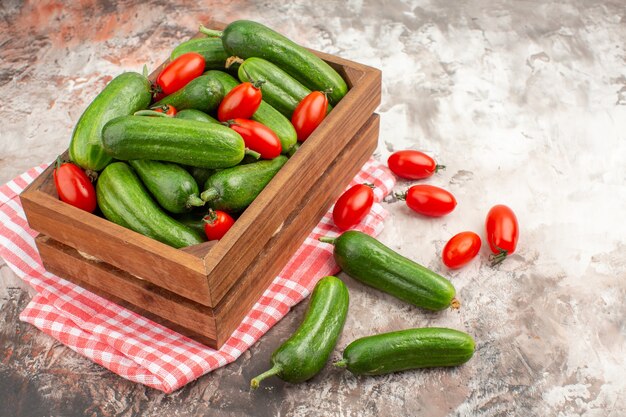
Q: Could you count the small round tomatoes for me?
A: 12